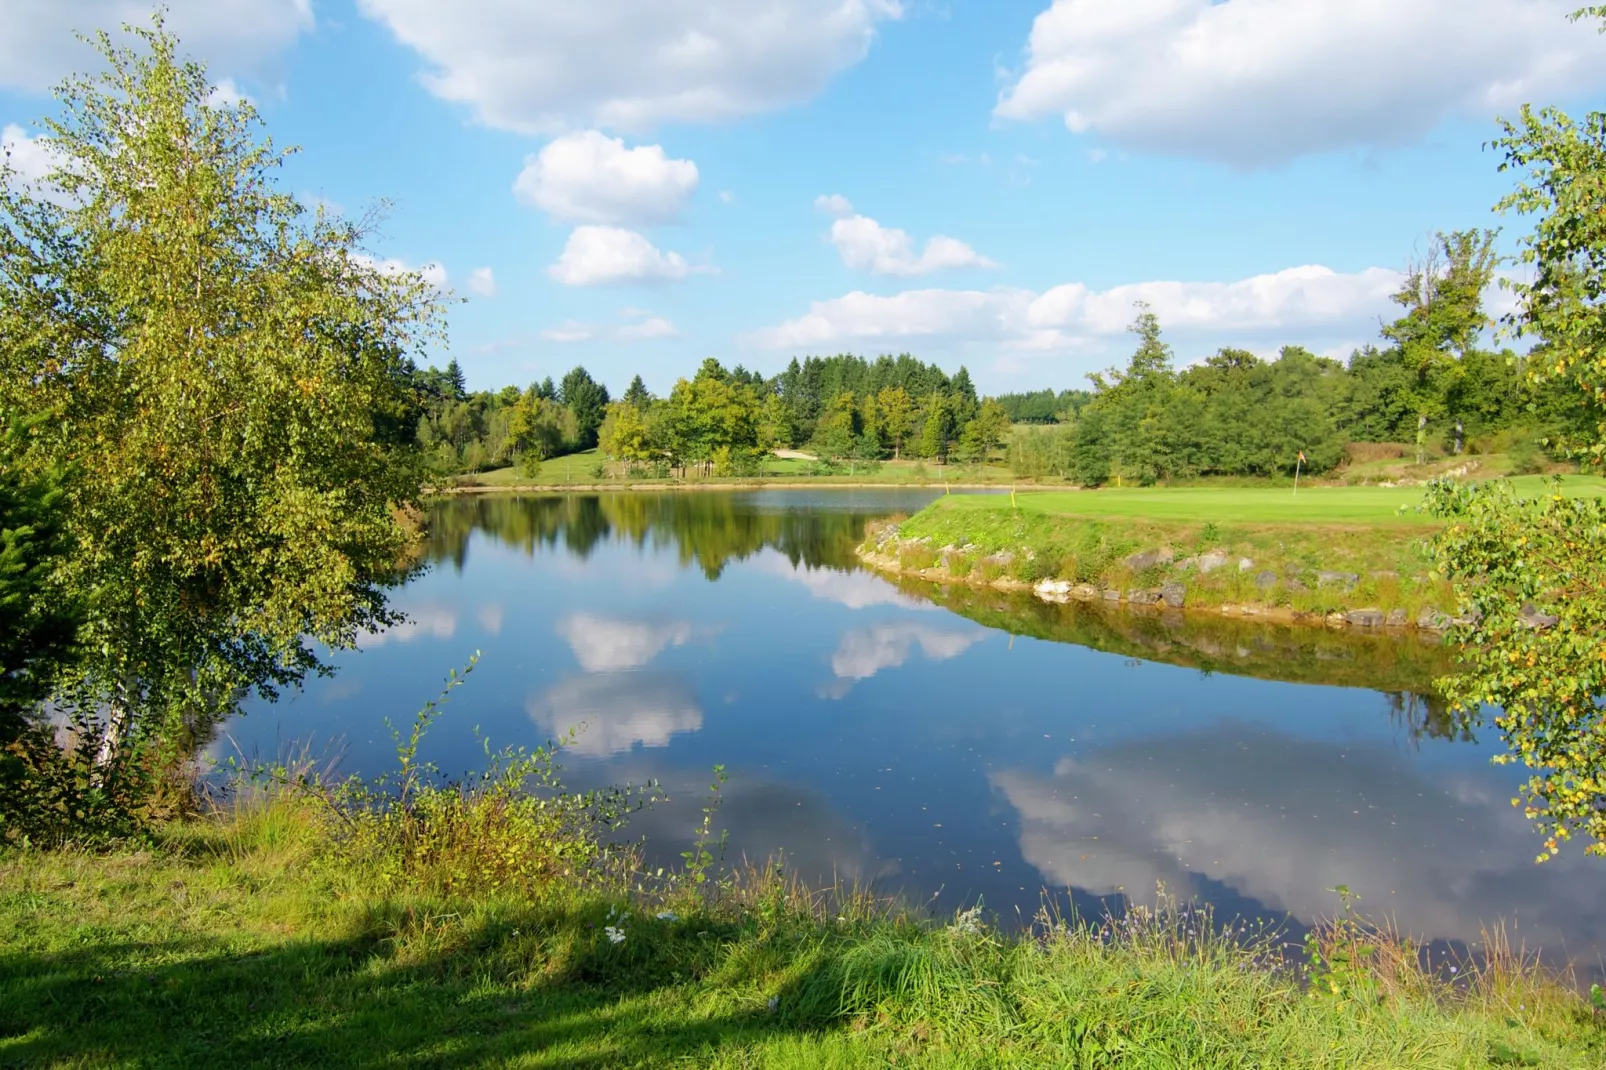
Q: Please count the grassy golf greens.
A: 1